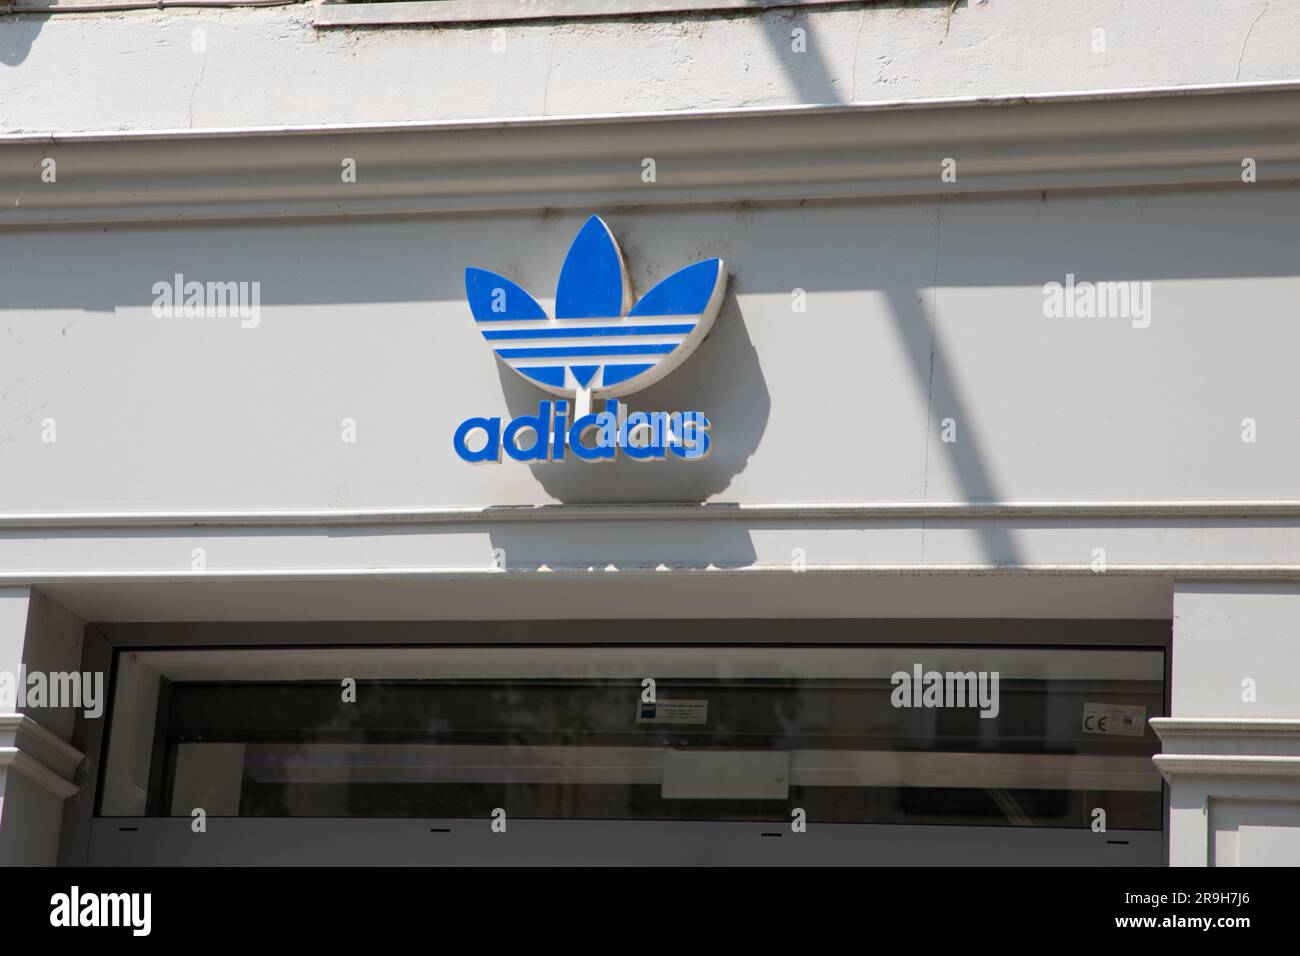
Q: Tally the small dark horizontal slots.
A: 4